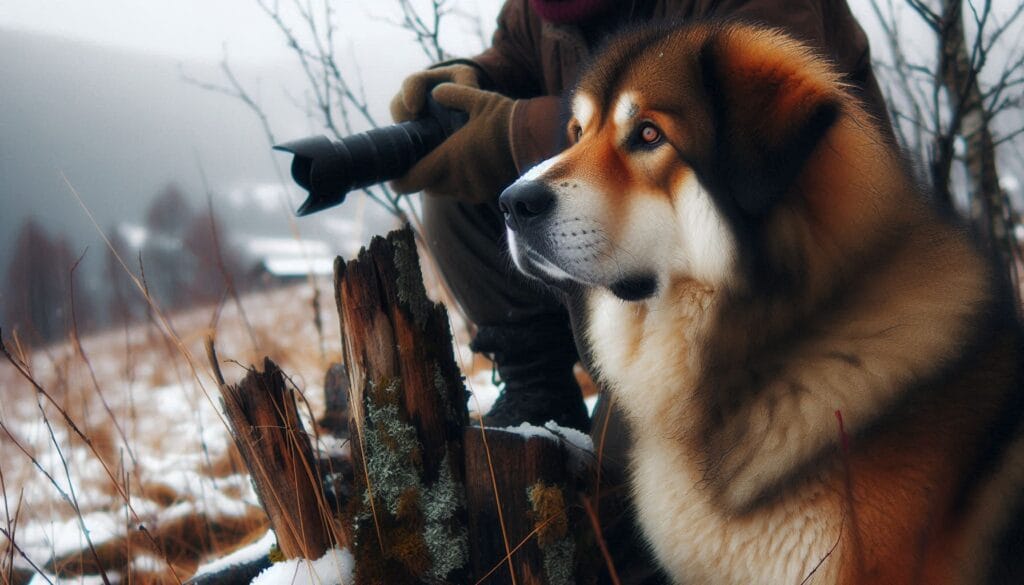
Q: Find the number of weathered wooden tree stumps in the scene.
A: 3